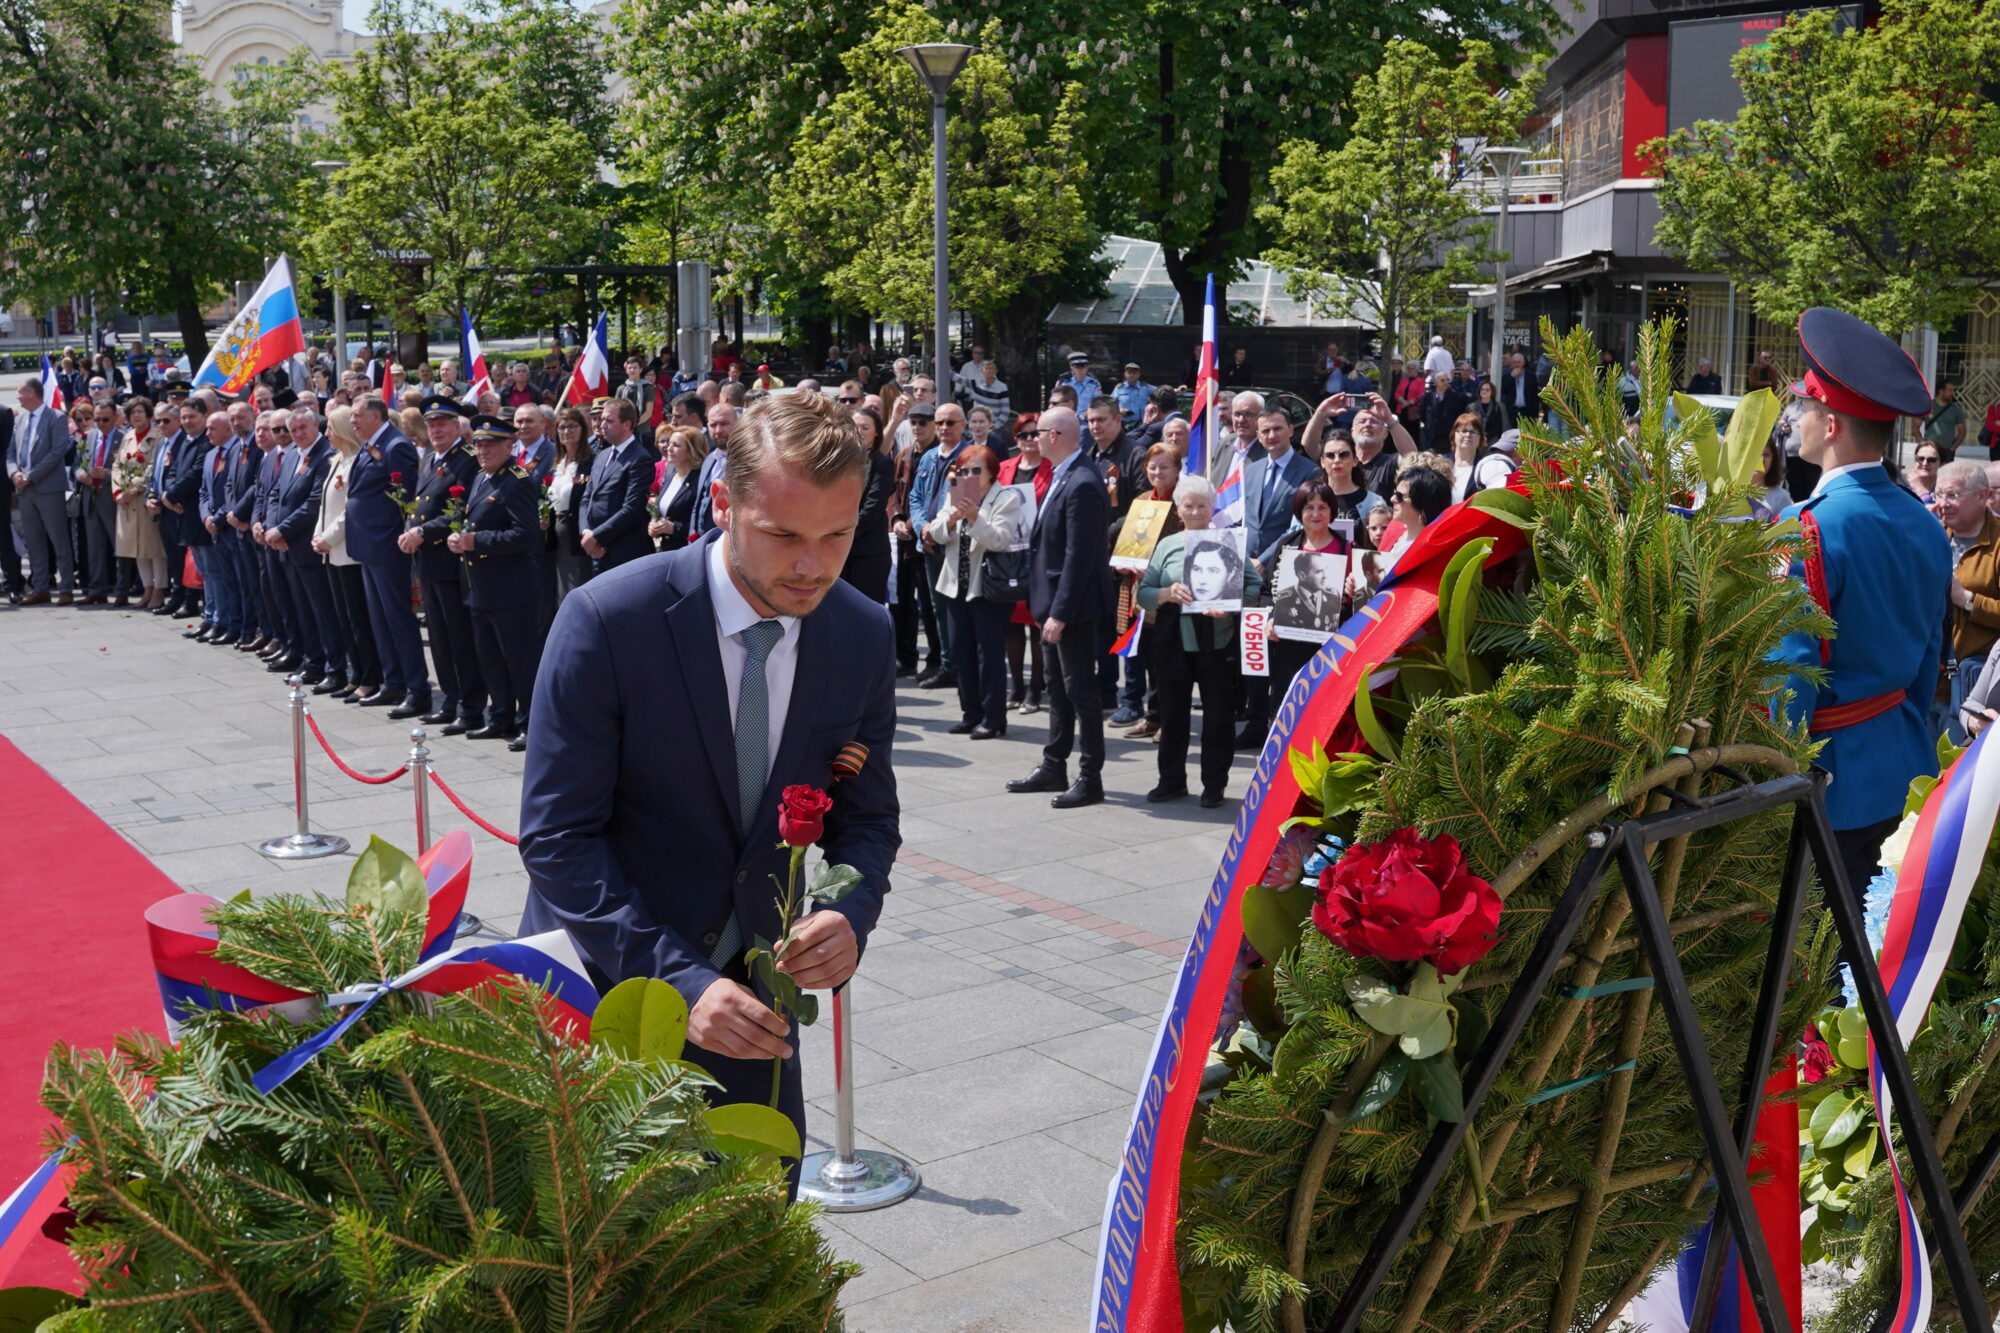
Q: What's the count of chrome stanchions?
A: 3